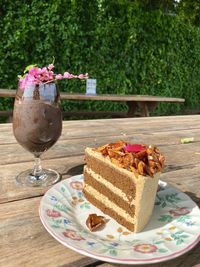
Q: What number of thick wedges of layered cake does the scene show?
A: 1